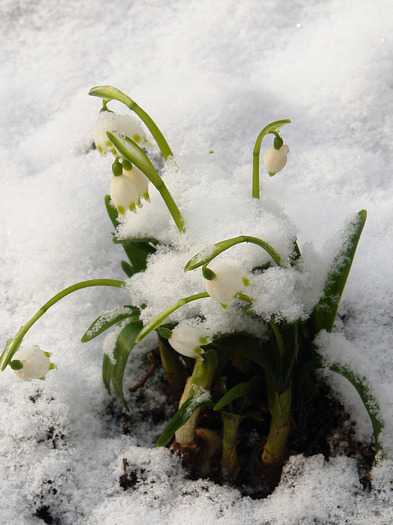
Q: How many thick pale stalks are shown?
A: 3